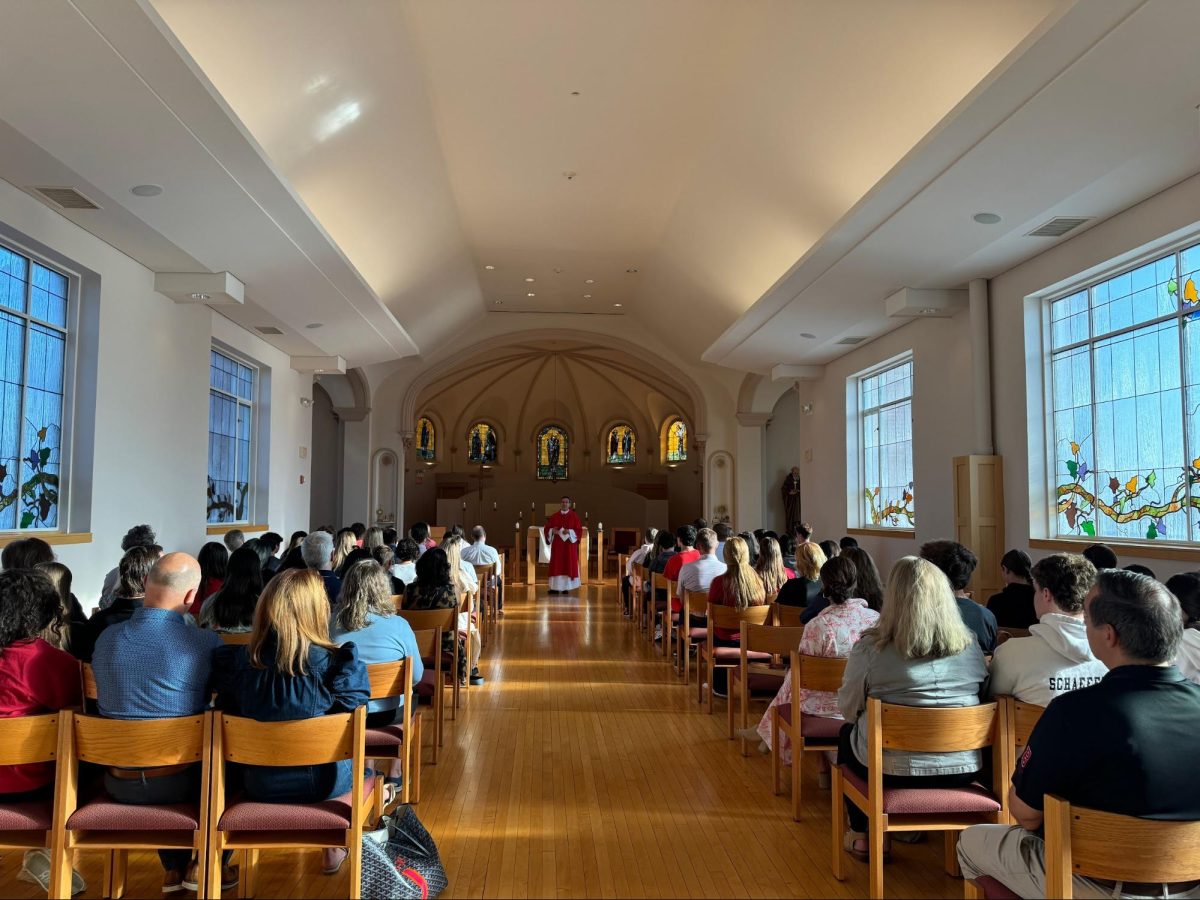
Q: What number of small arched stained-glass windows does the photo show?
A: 5